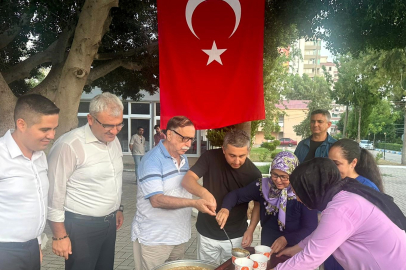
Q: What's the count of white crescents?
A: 1